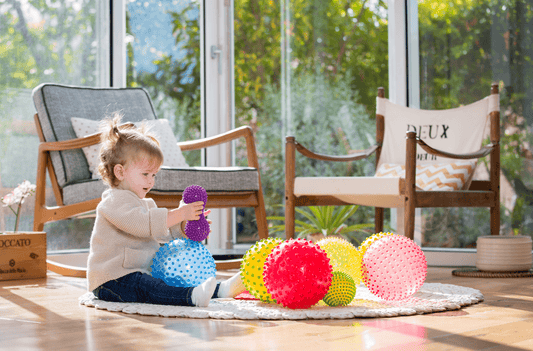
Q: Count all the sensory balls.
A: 8